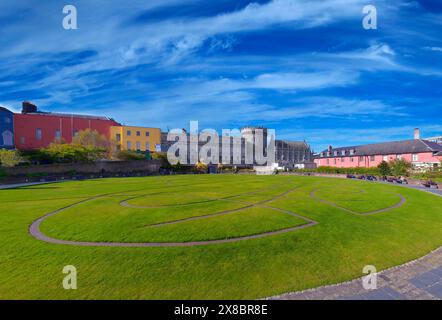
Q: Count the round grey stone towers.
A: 1